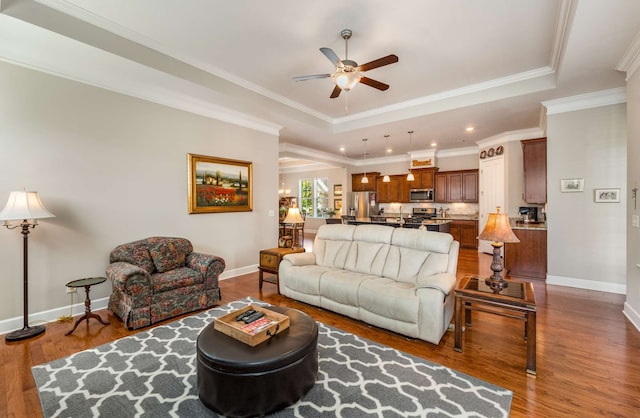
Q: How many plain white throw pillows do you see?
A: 0